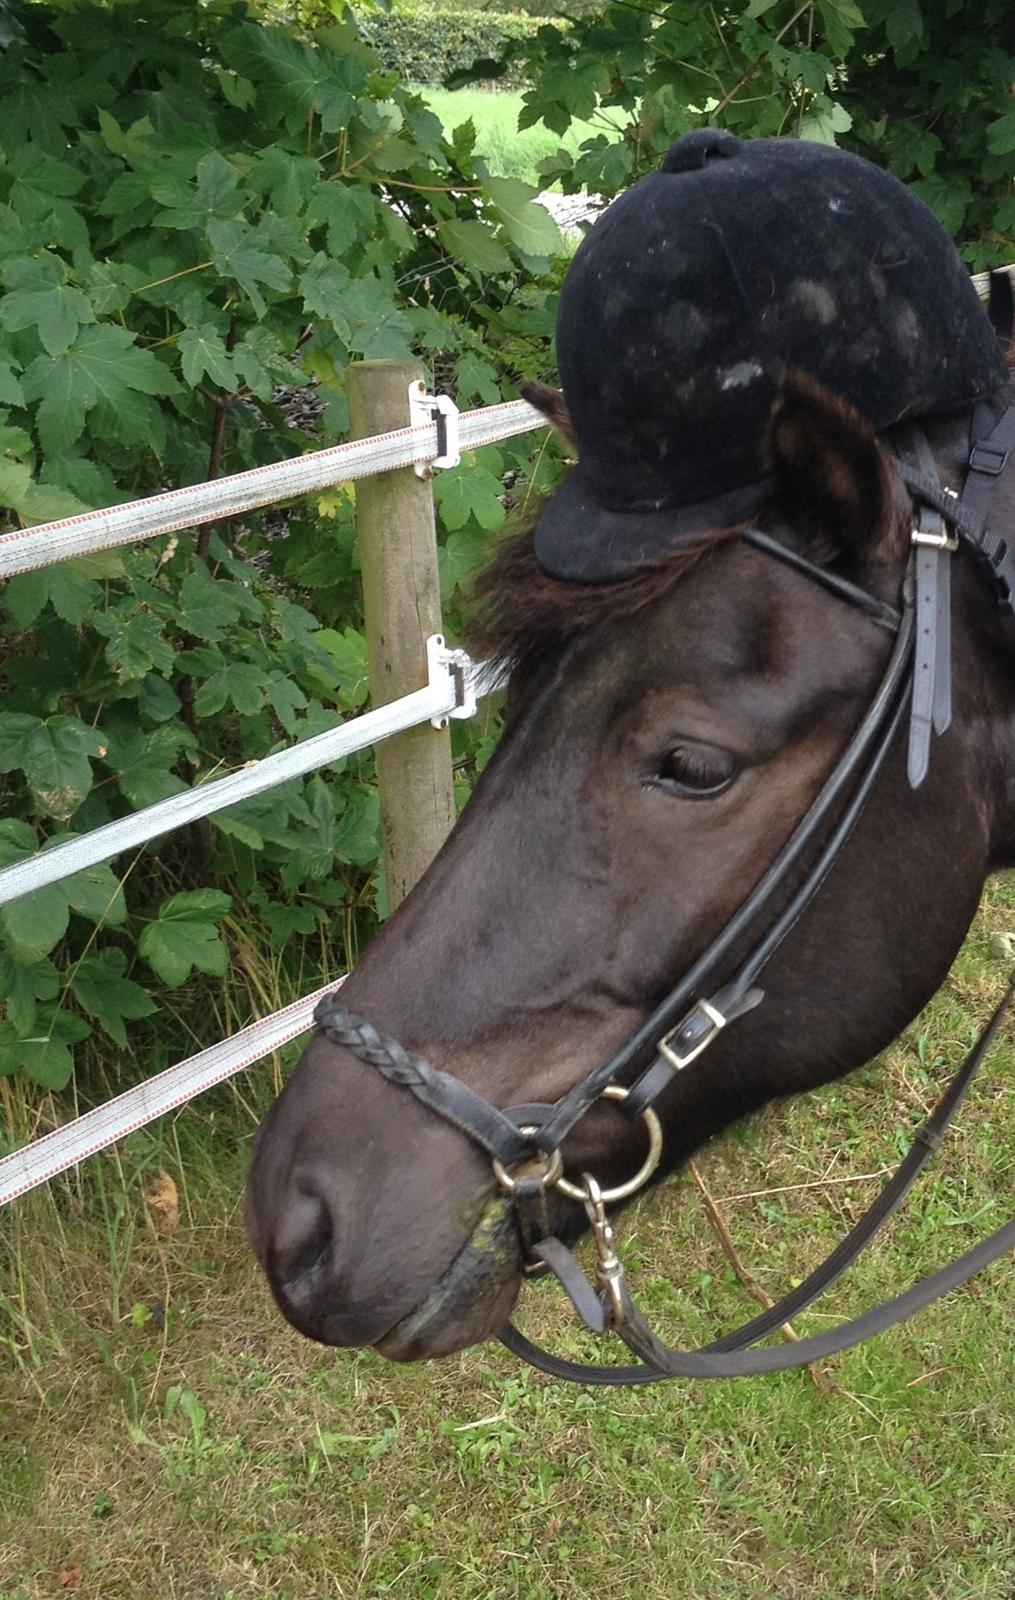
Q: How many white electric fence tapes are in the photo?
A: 3